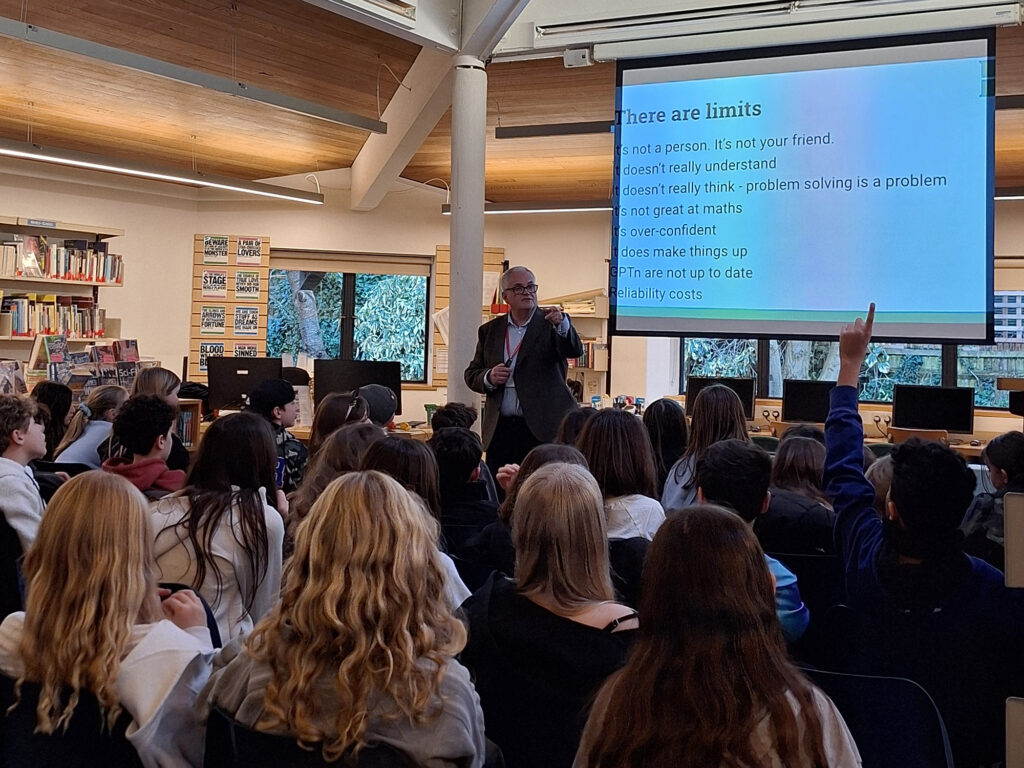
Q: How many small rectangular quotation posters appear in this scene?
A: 8